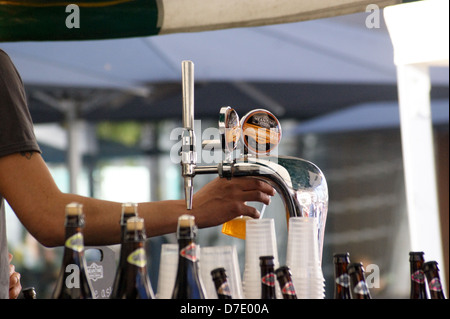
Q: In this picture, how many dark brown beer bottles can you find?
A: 12